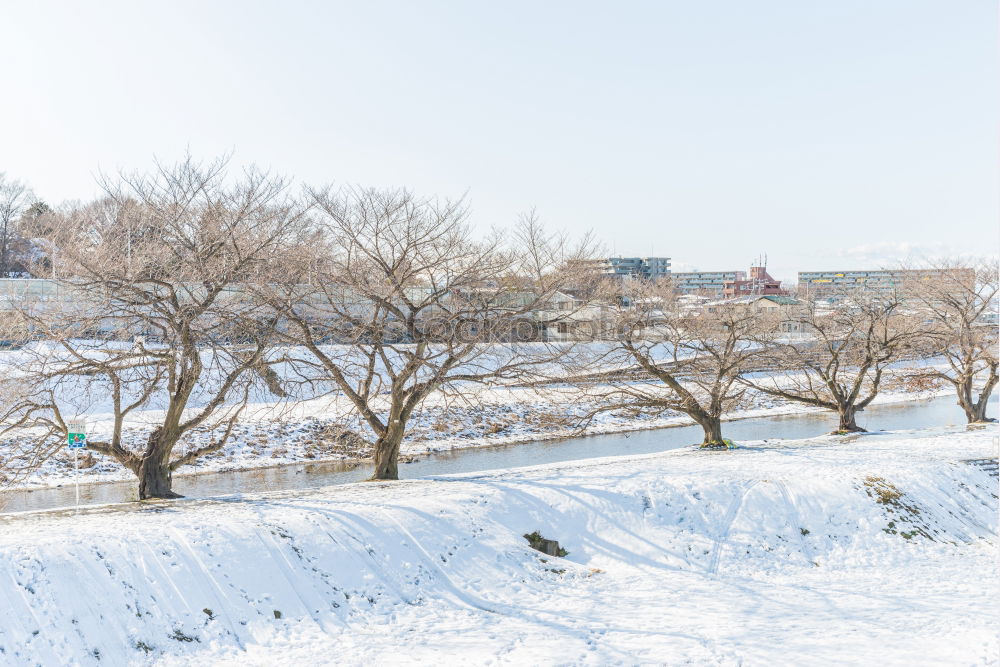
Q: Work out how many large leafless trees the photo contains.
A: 5